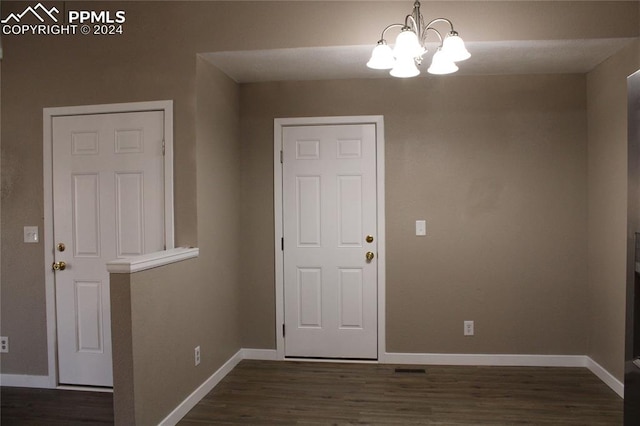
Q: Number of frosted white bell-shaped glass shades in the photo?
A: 5